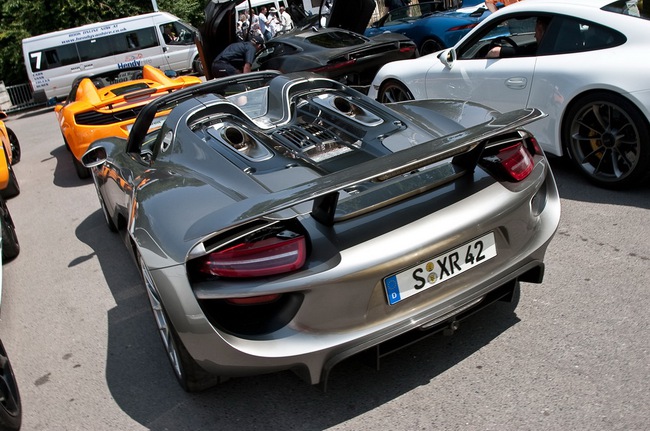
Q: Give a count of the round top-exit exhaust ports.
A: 2